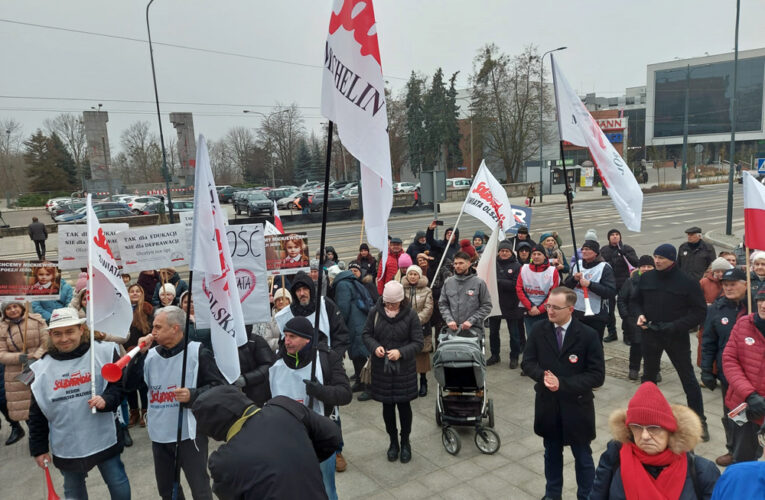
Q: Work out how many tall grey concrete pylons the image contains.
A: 2